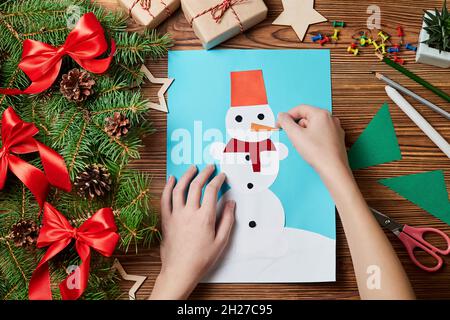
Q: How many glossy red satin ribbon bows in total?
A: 3